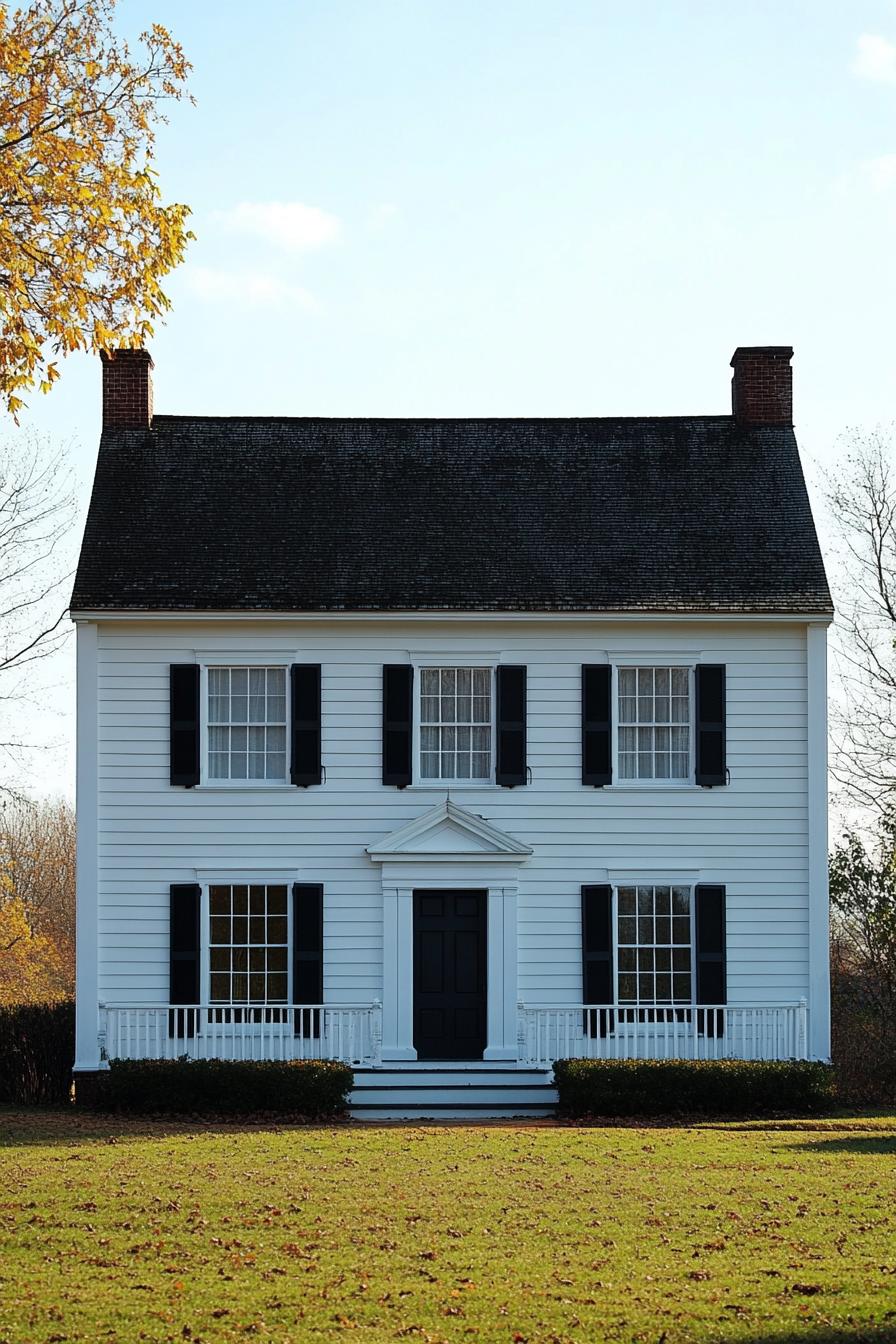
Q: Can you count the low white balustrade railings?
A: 2